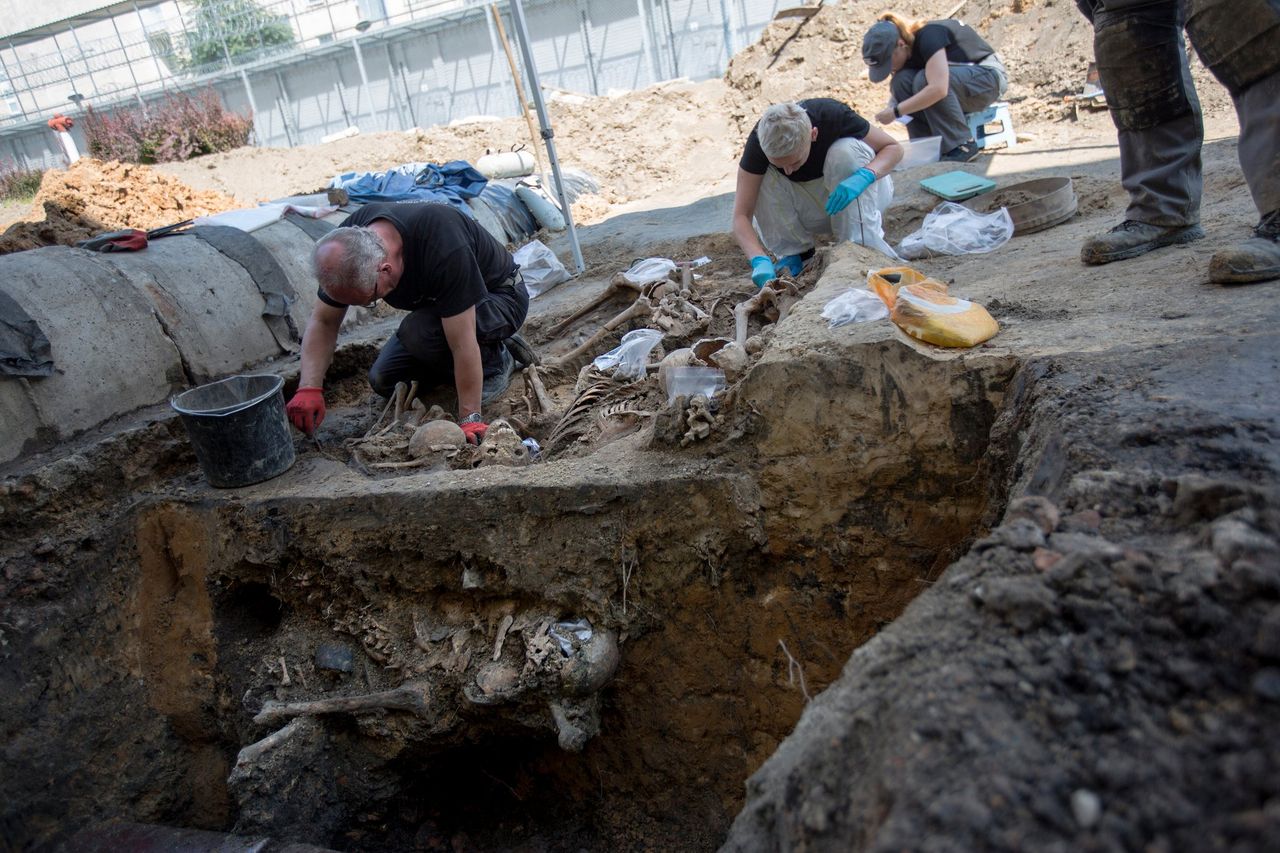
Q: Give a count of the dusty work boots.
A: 2